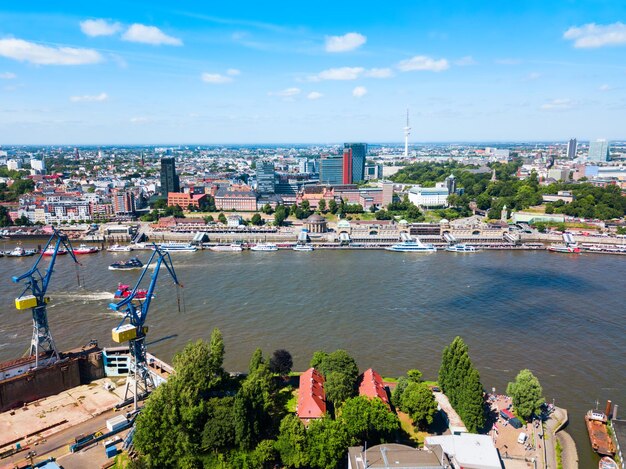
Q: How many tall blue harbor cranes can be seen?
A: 2